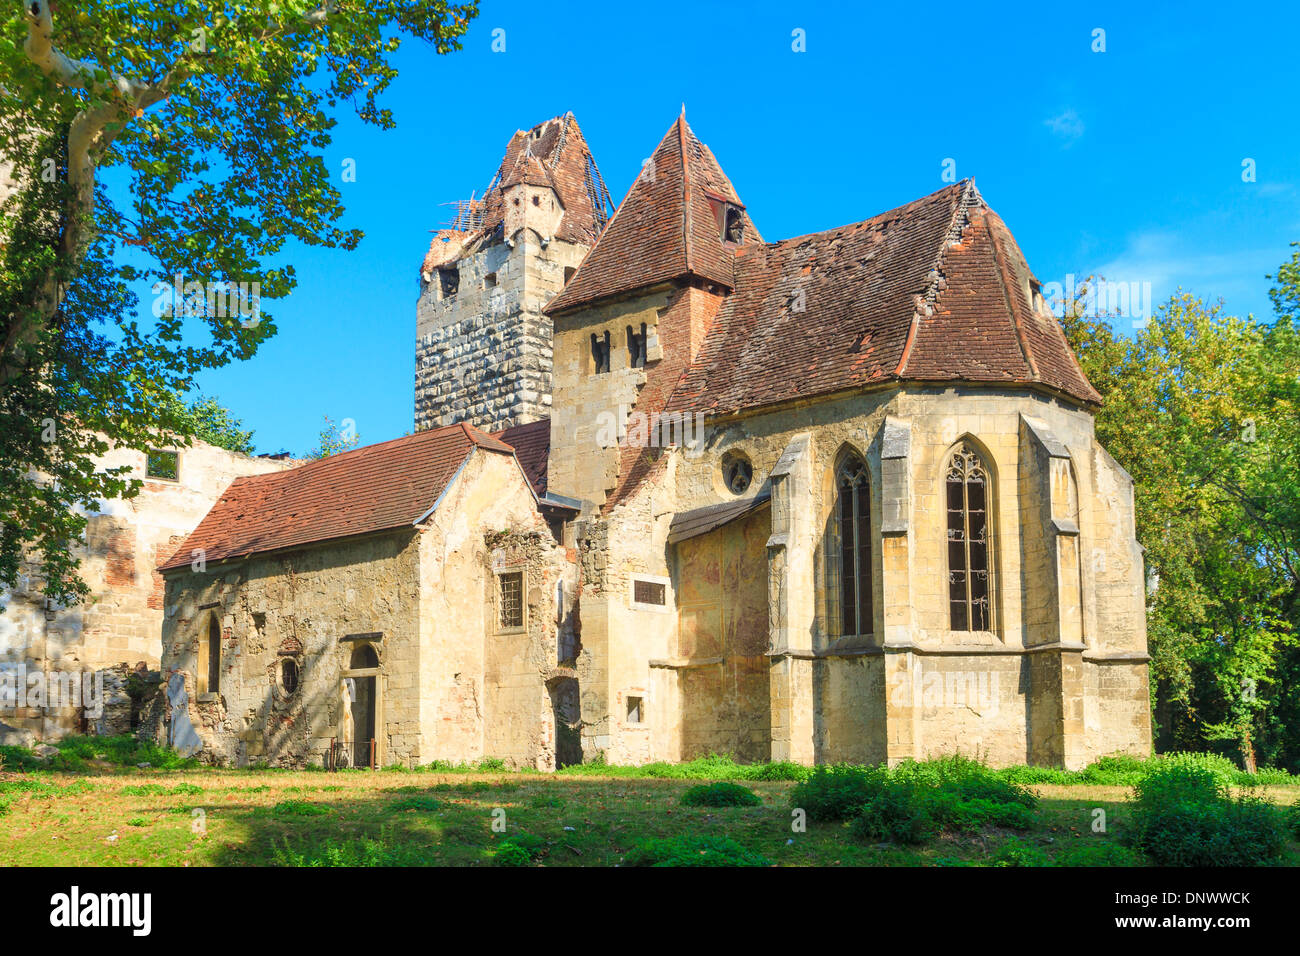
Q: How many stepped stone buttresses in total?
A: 4